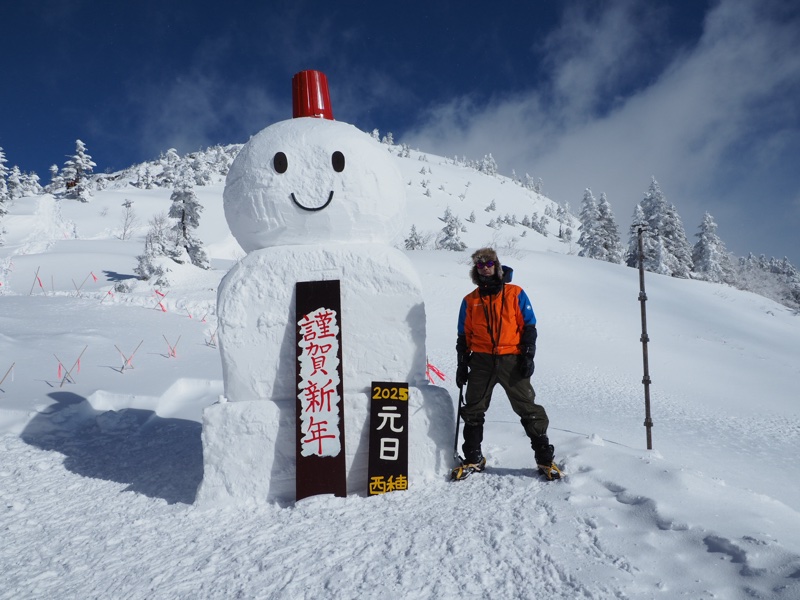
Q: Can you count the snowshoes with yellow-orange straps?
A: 2